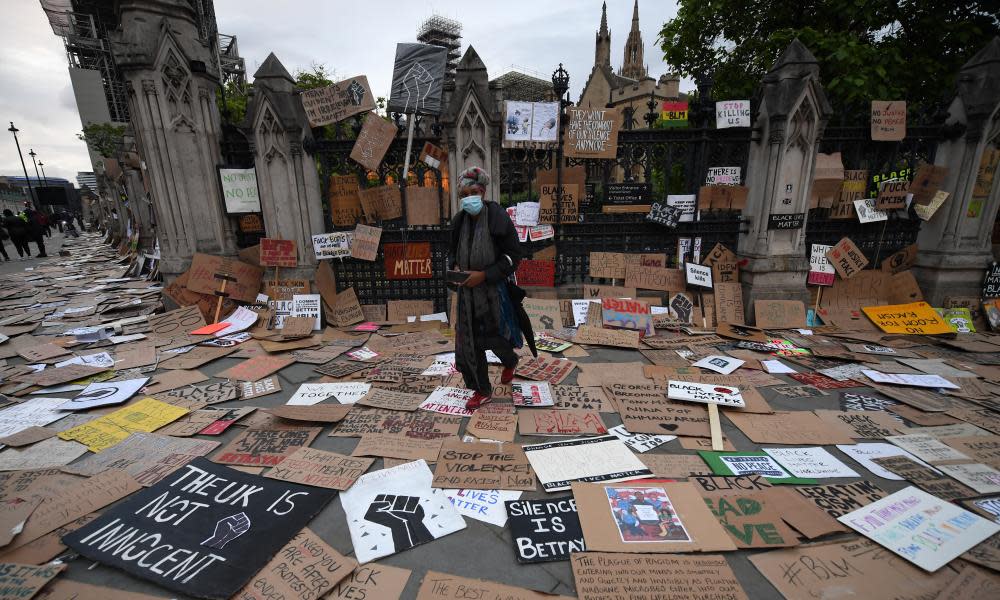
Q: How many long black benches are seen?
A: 0